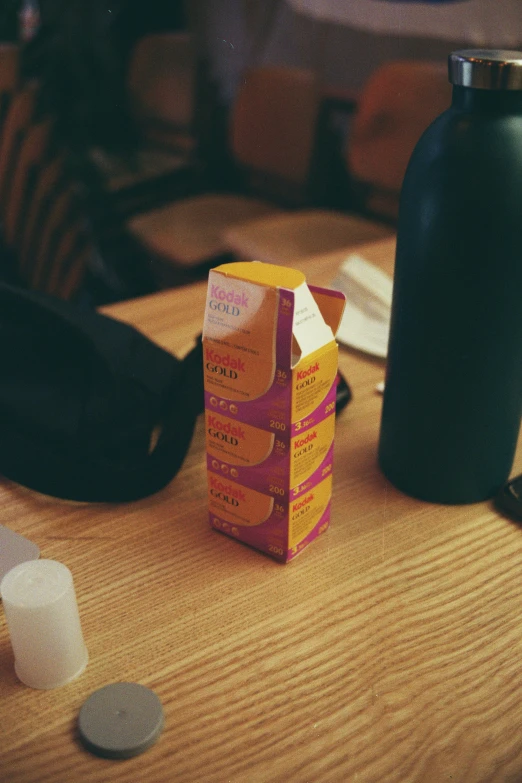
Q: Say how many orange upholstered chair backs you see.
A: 3